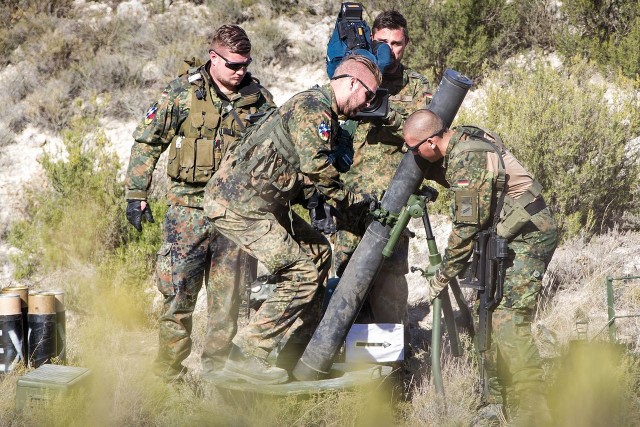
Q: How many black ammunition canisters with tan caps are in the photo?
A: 4